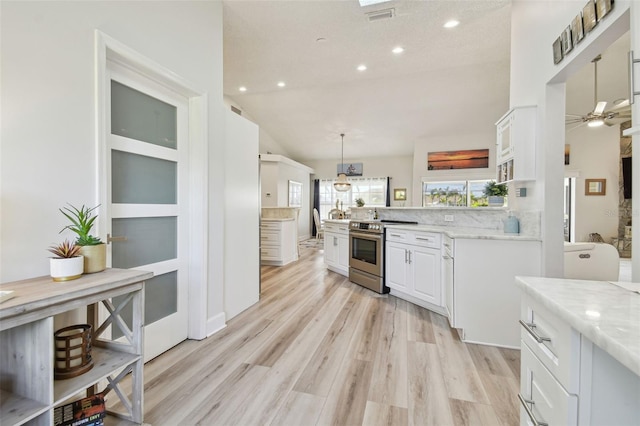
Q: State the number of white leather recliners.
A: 1